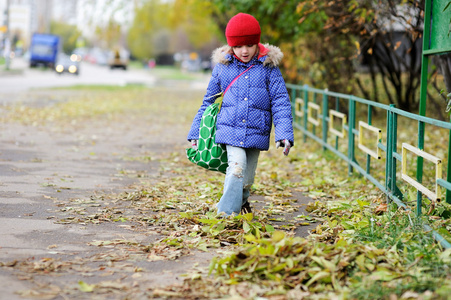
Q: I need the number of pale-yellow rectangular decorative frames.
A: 5